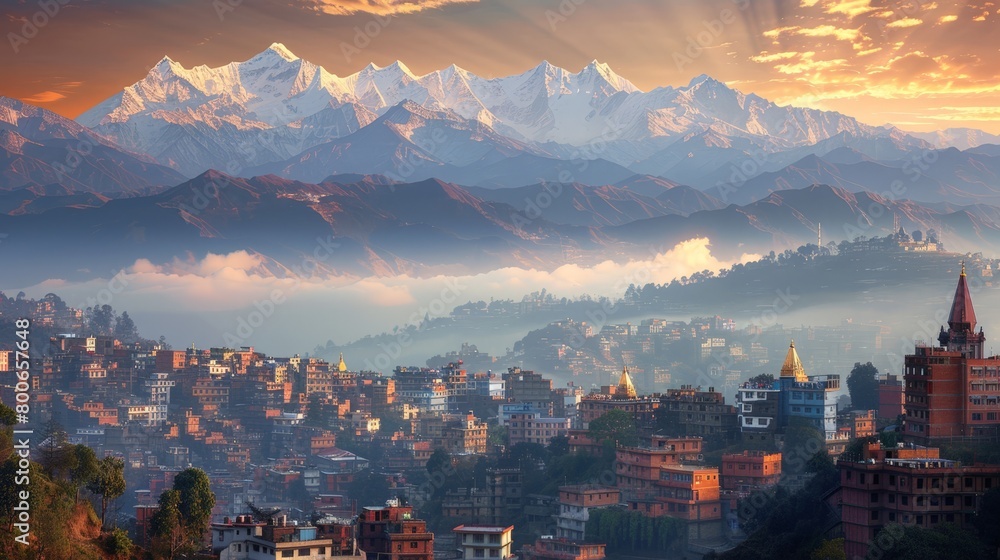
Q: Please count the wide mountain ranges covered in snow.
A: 1